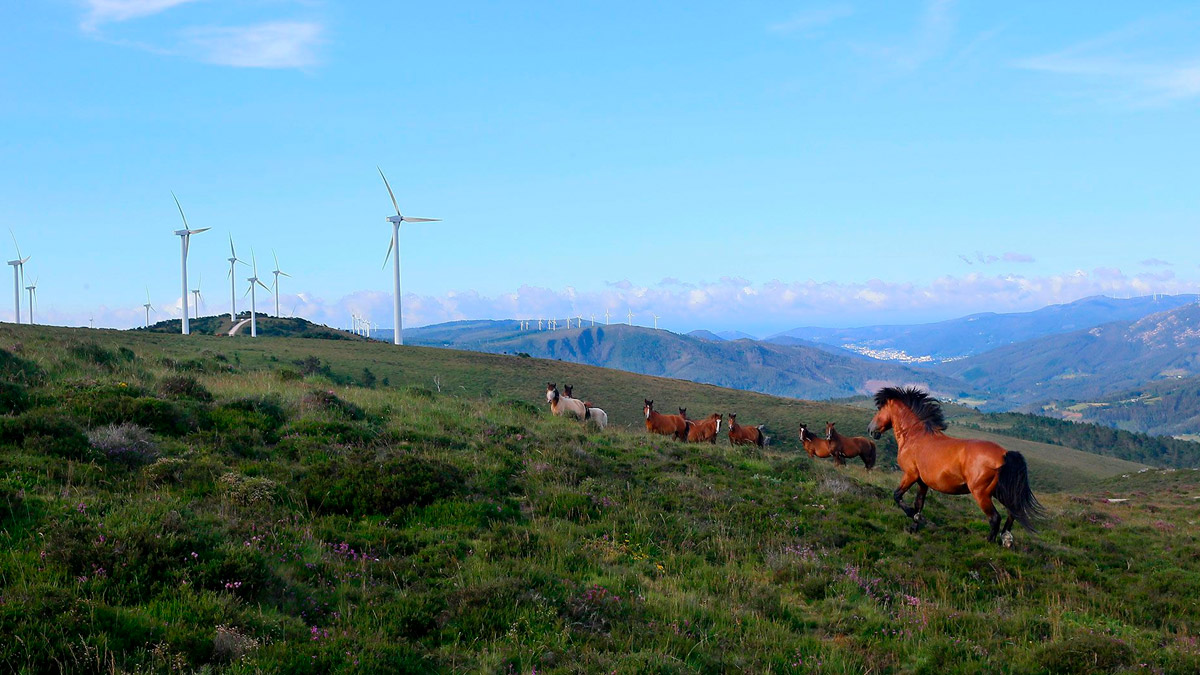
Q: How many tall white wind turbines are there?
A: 9